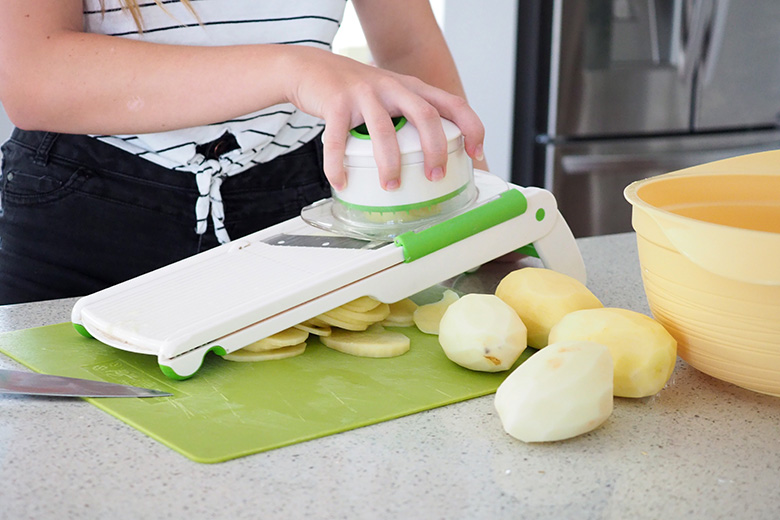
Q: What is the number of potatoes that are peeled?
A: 4